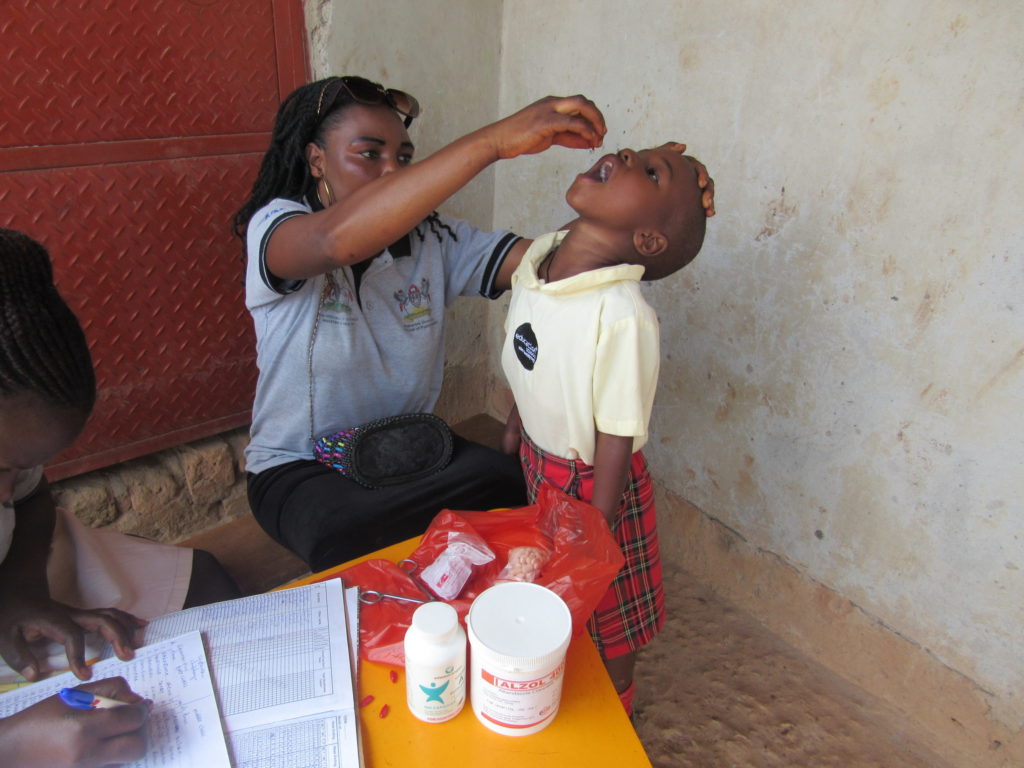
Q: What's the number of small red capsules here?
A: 3